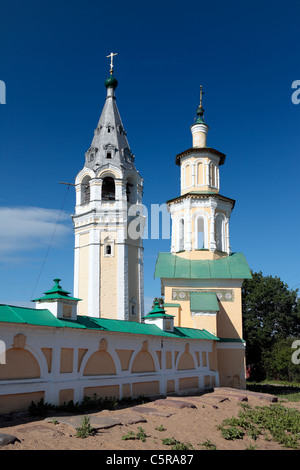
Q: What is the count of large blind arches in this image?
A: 4